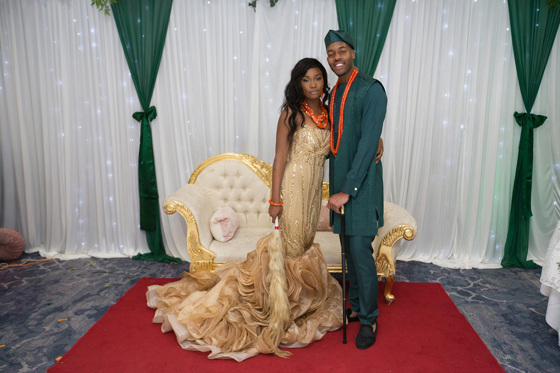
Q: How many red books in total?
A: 0